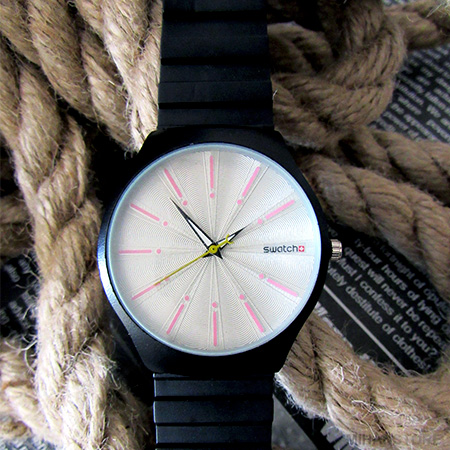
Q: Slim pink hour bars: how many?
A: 11